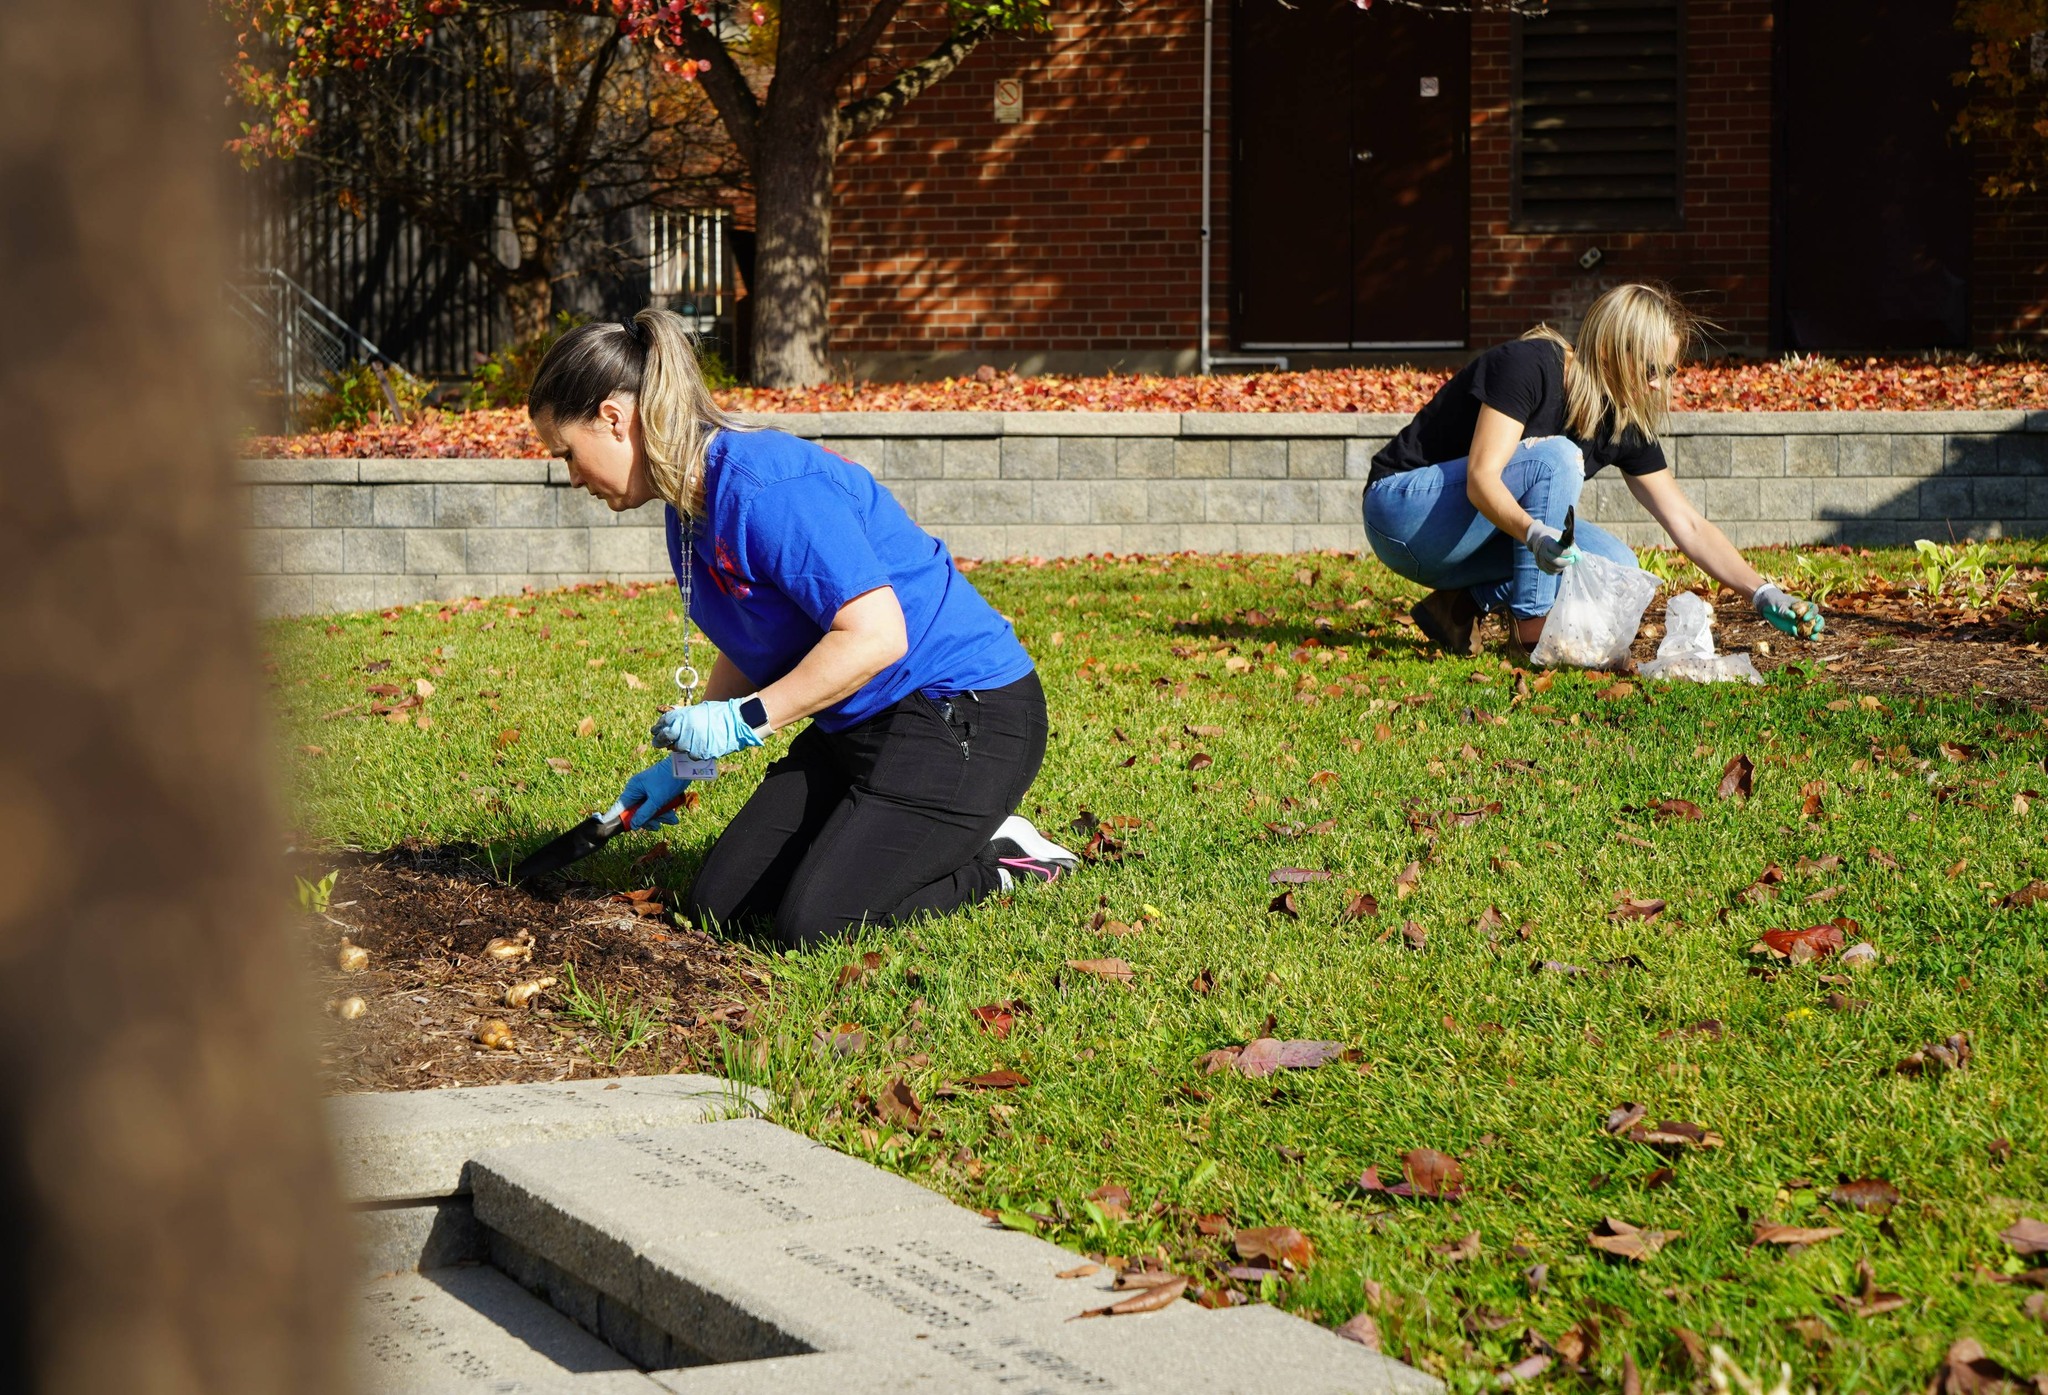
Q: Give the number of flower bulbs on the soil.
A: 5